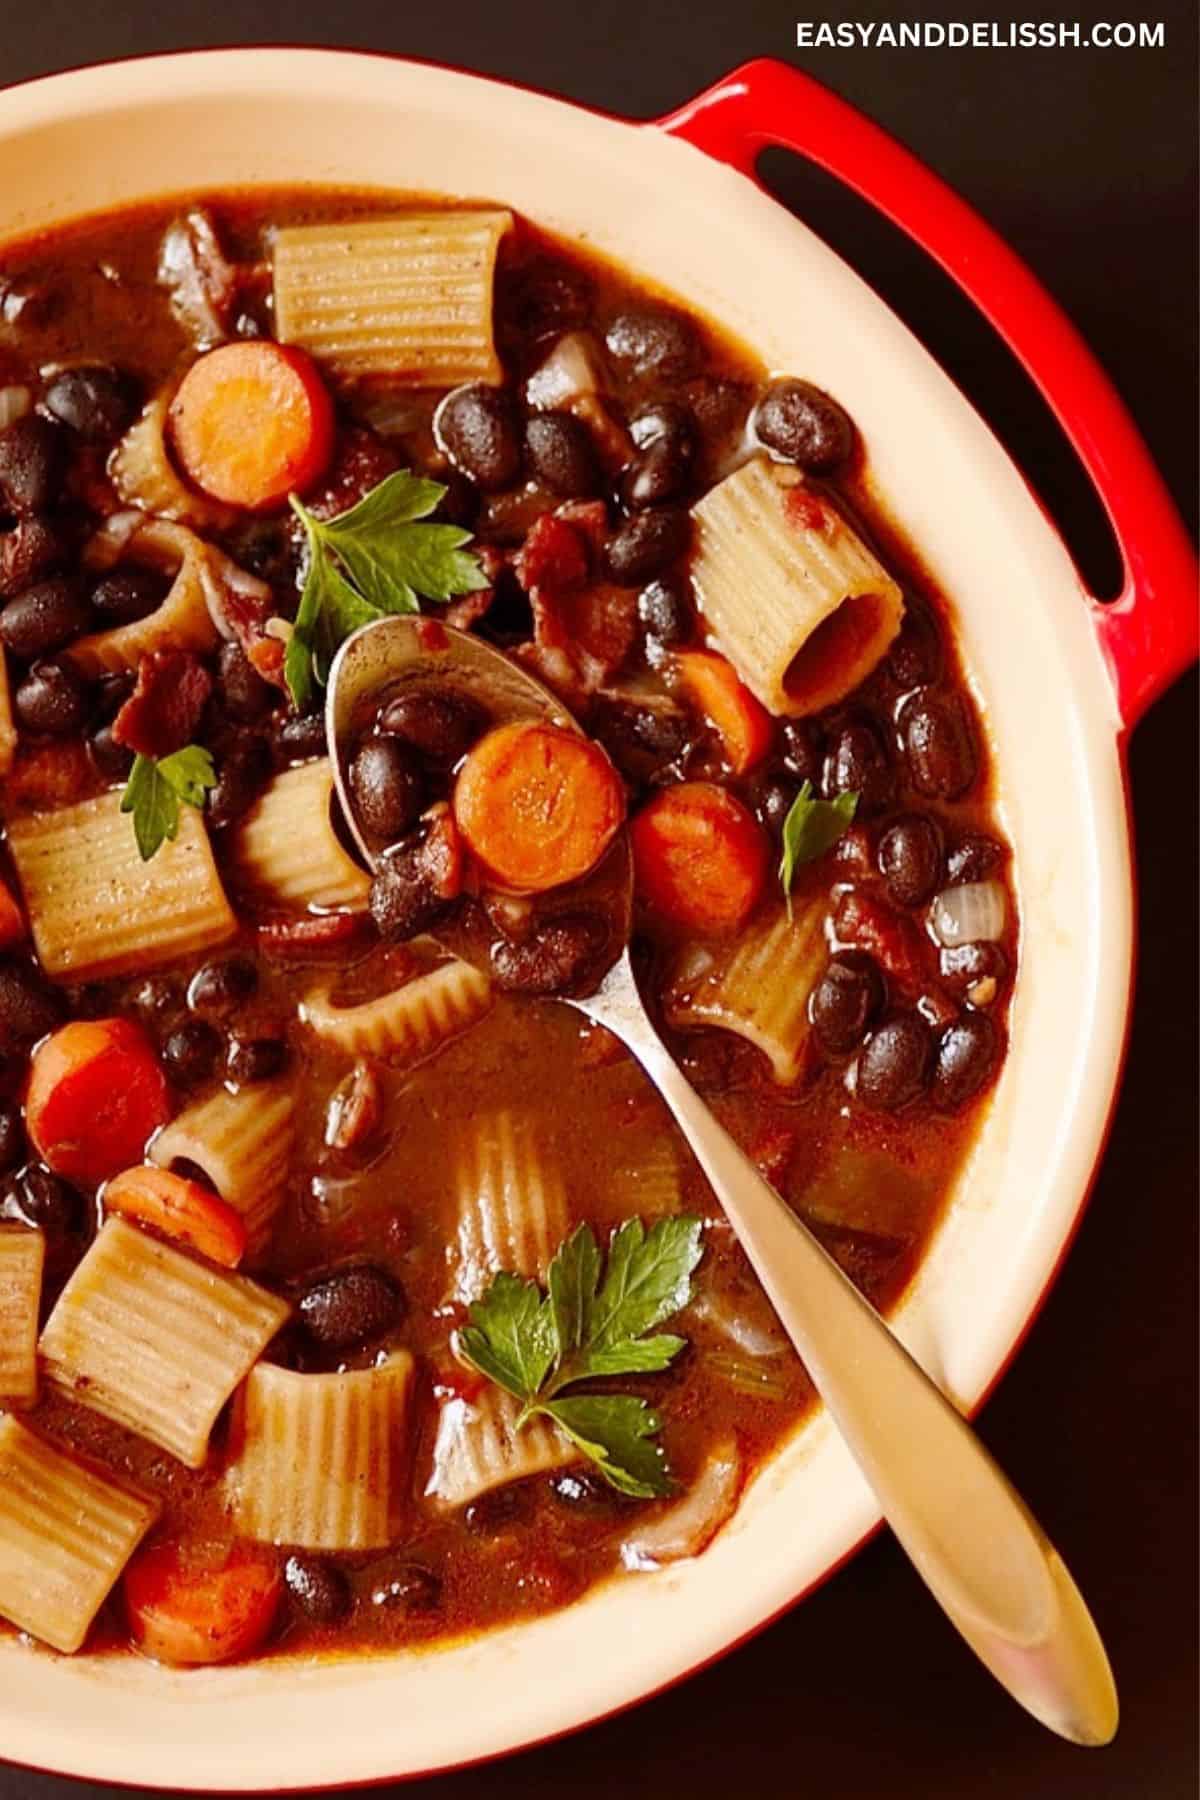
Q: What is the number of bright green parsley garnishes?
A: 4